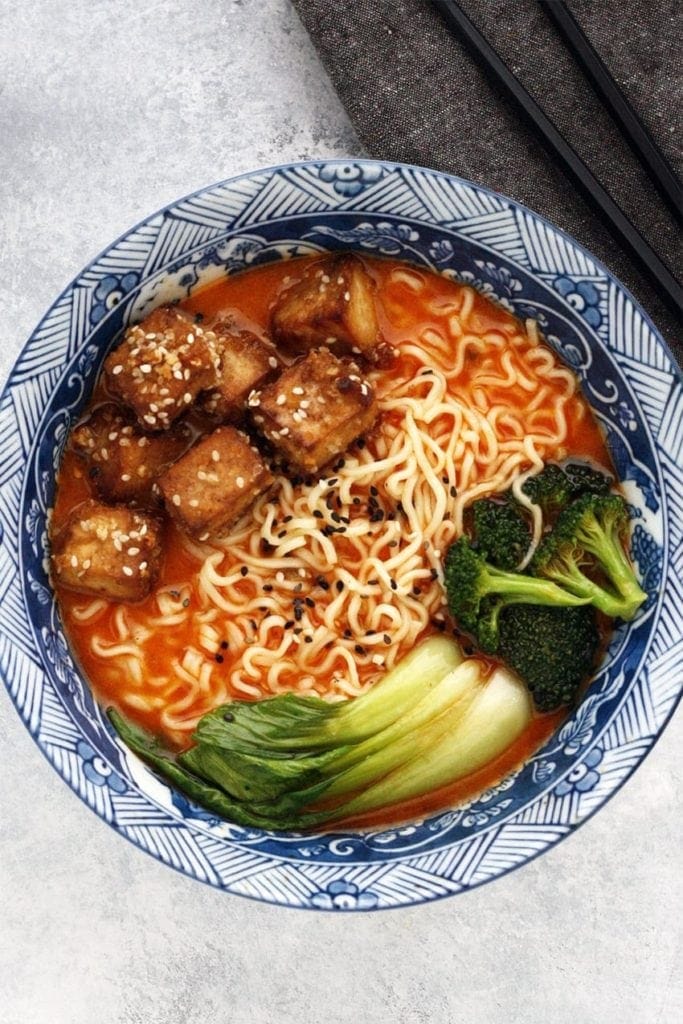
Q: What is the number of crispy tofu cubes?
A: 7